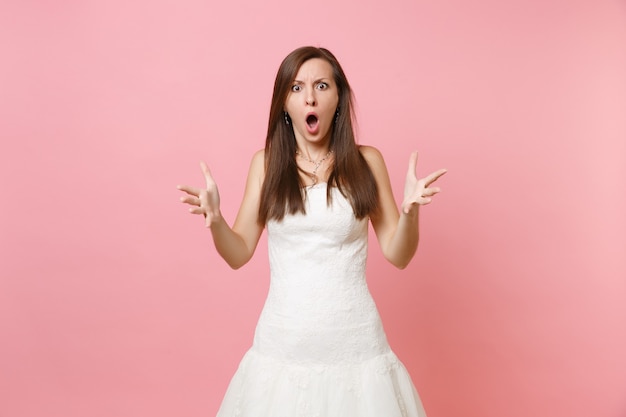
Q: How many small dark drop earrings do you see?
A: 2